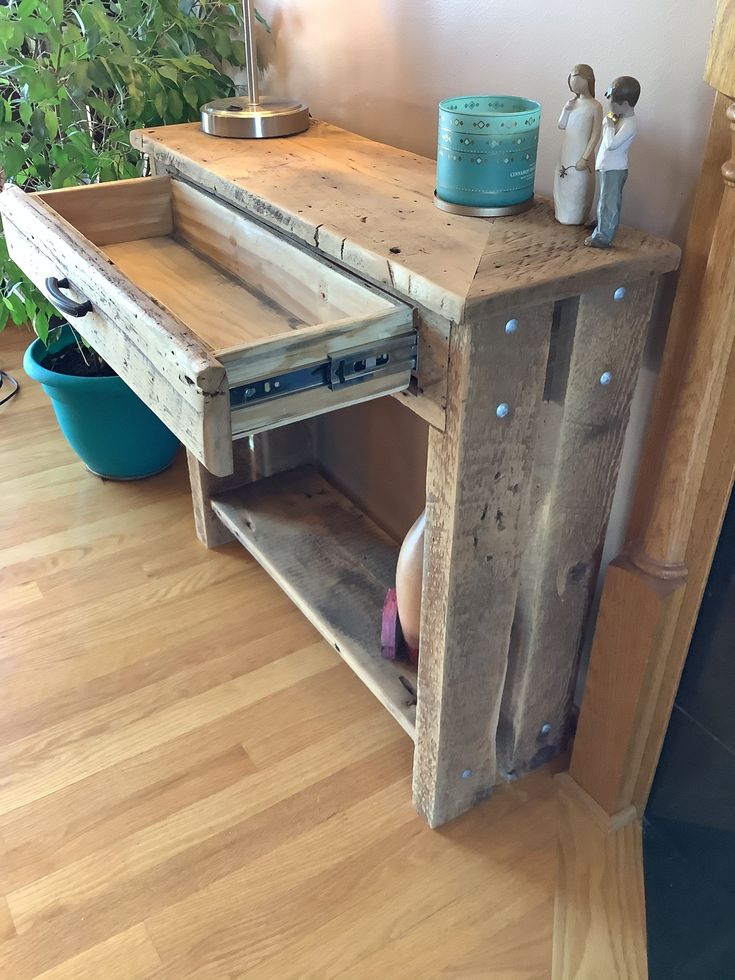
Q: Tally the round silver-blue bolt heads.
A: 6